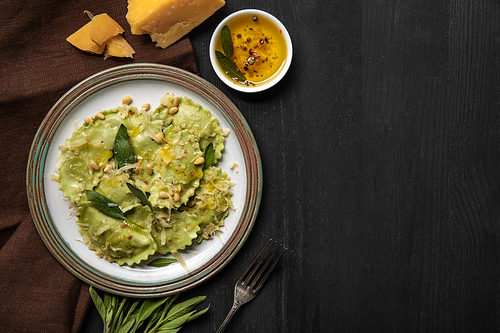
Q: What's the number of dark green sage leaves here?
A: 7